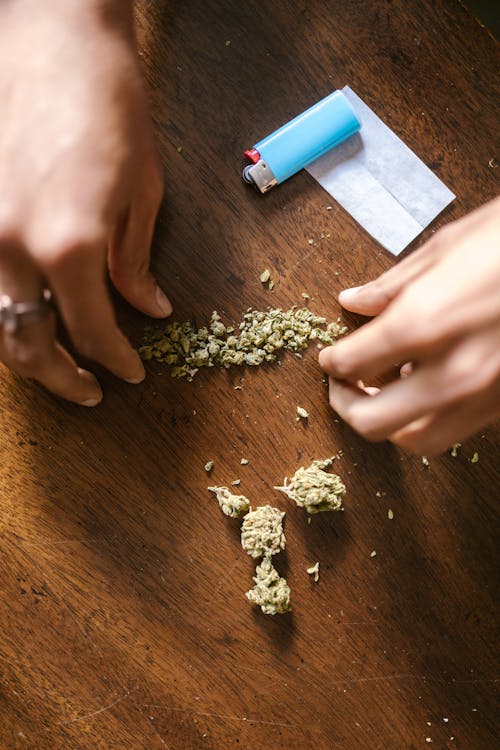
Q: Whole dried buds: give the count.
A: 4